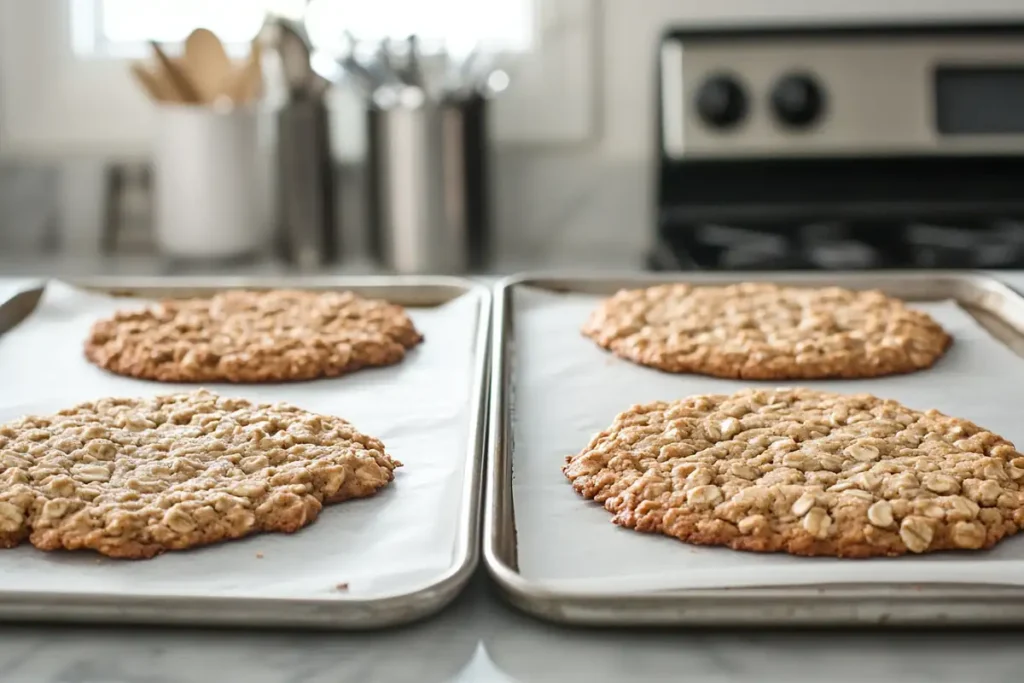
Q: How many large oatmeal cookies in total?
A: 4